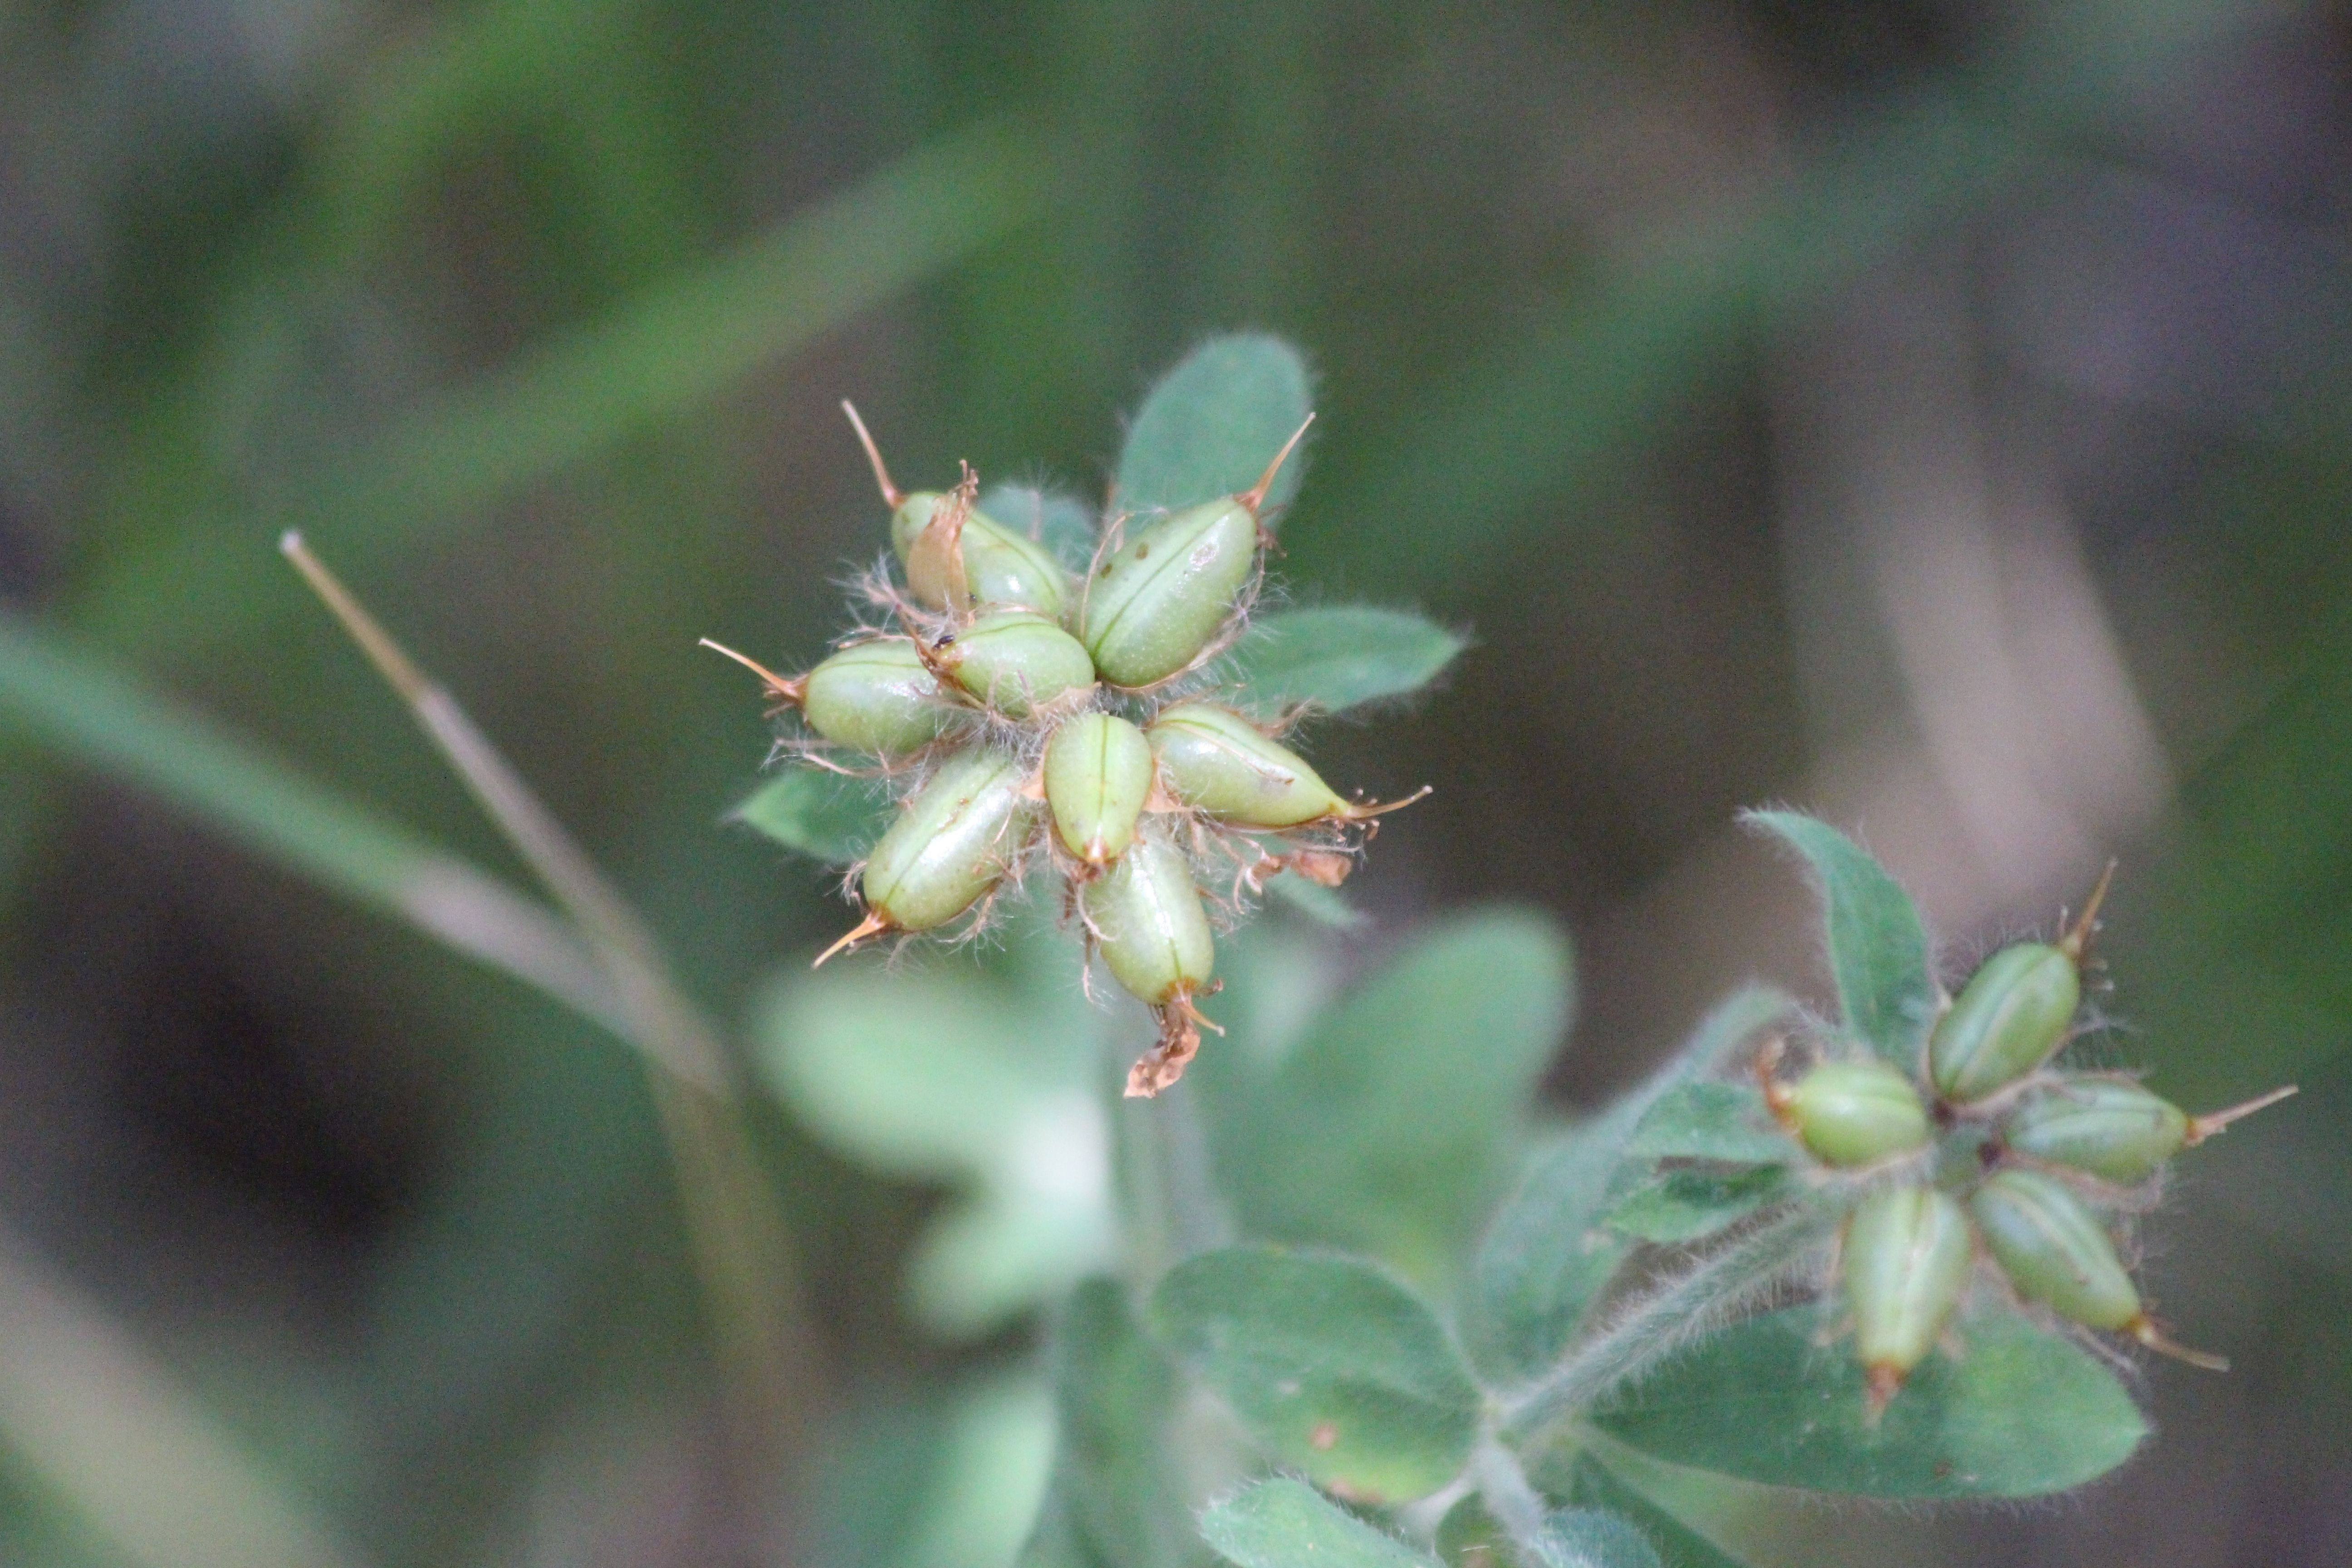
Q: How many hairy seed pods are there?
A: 13